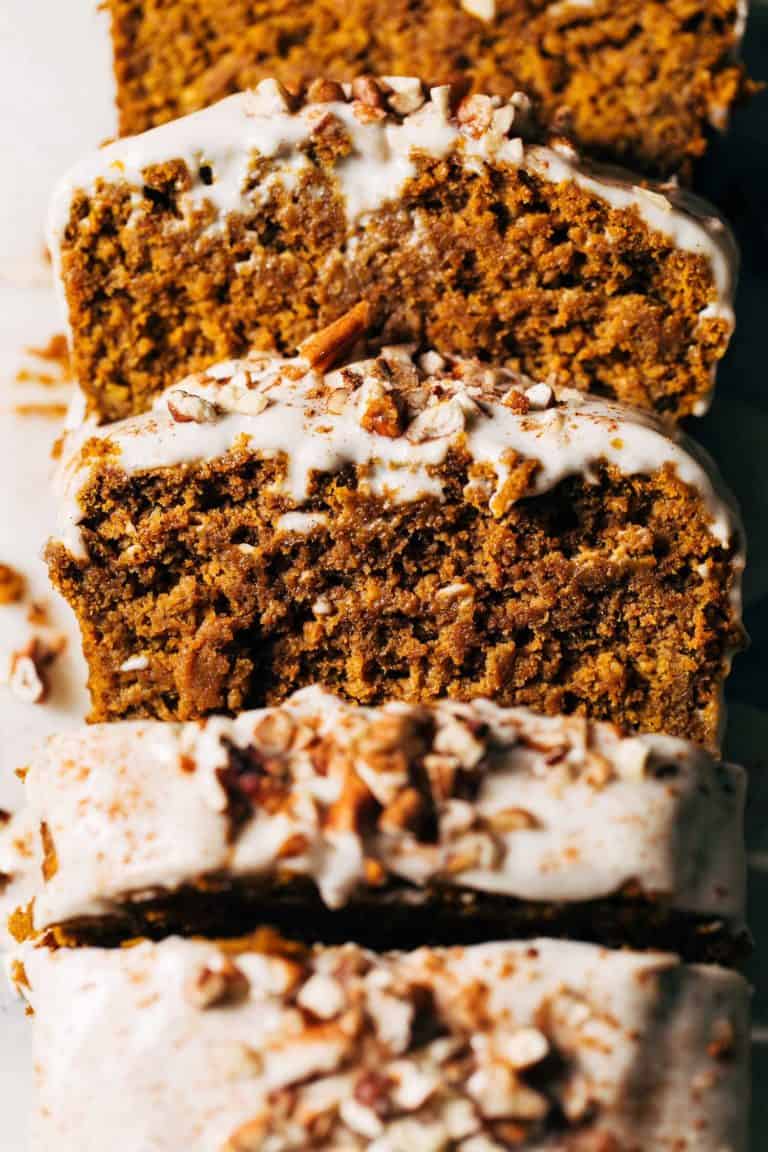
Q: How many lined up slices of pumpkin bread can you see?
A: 5